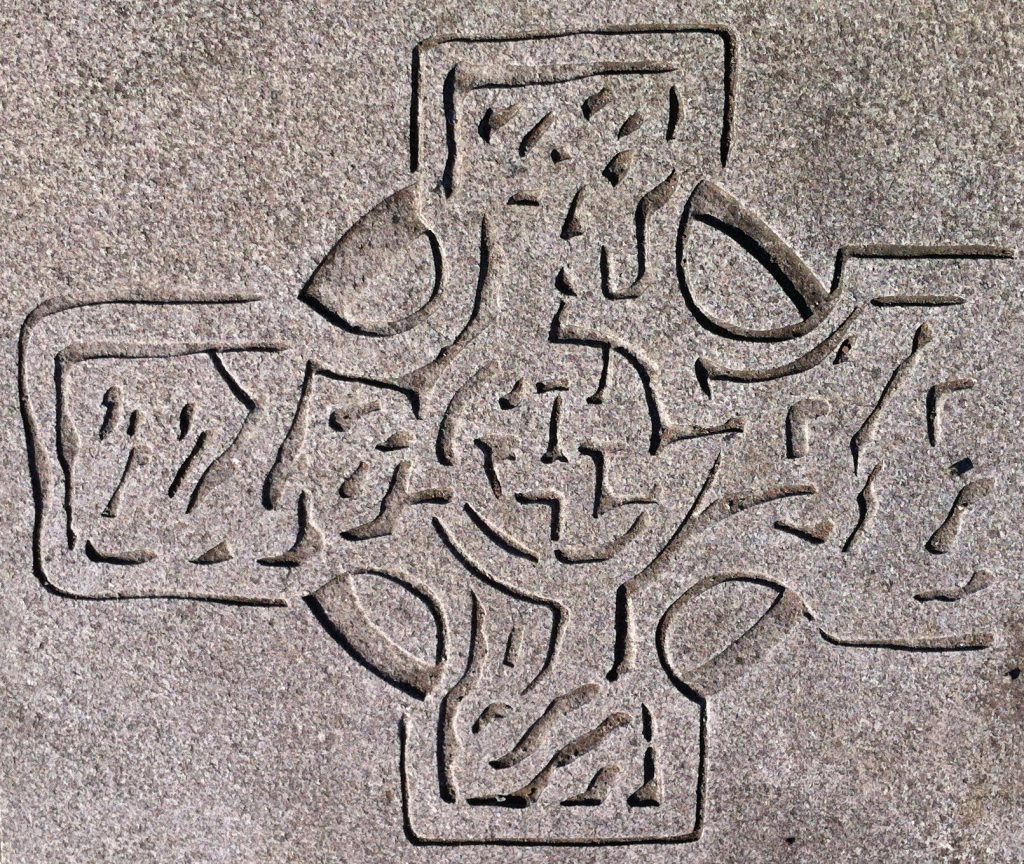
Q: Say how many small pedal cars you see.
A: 0